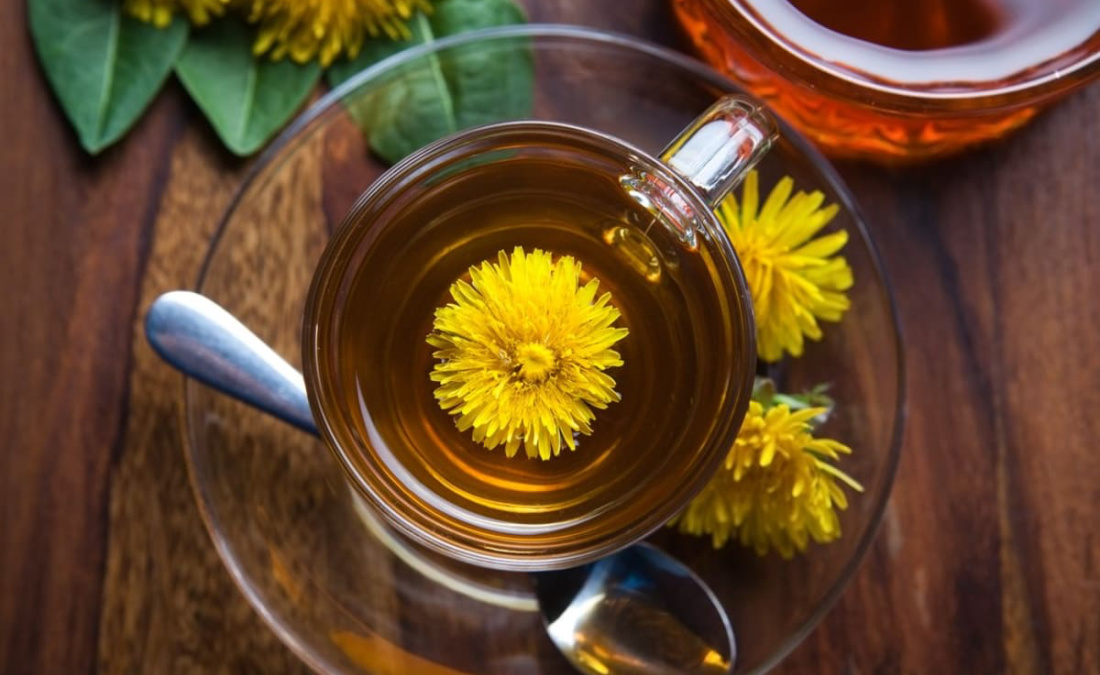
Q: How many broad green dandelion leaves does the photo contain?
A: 3